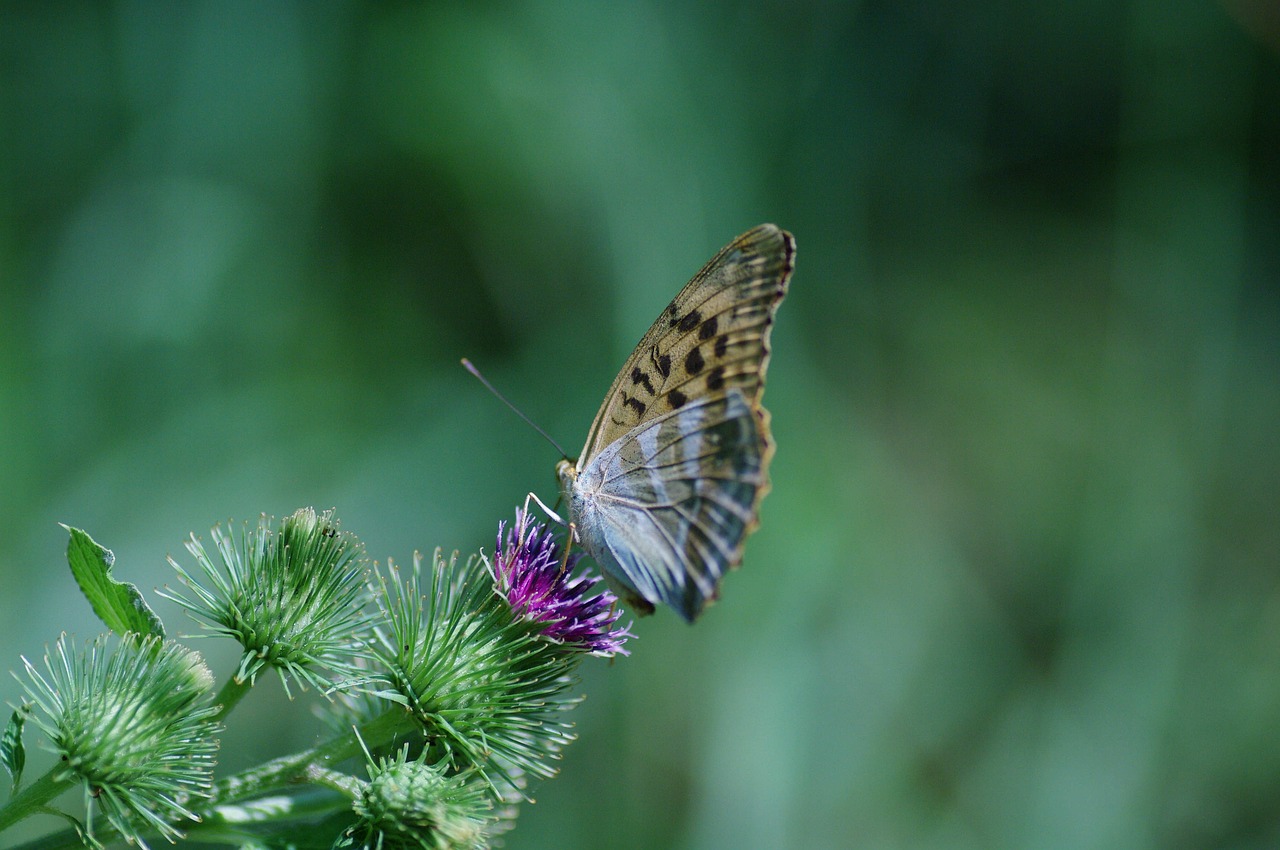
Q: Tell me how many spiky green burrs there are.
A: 4